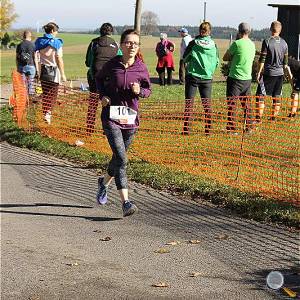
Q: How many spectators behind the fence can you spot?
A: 9